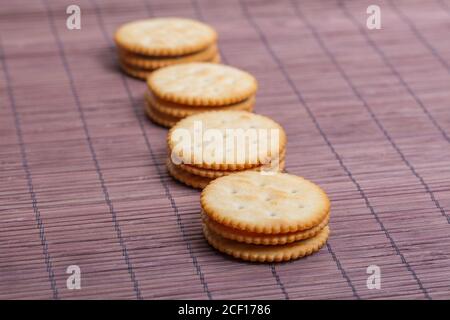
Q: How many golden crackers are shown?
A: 12